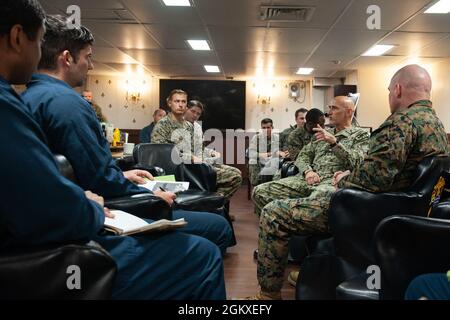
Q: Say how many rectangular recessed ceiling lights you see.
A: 6